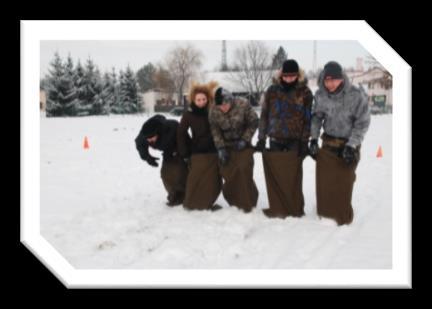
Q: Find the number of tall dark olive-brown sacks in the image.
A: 5